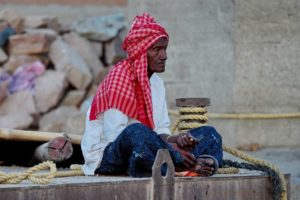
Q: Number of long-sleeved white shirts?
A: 1